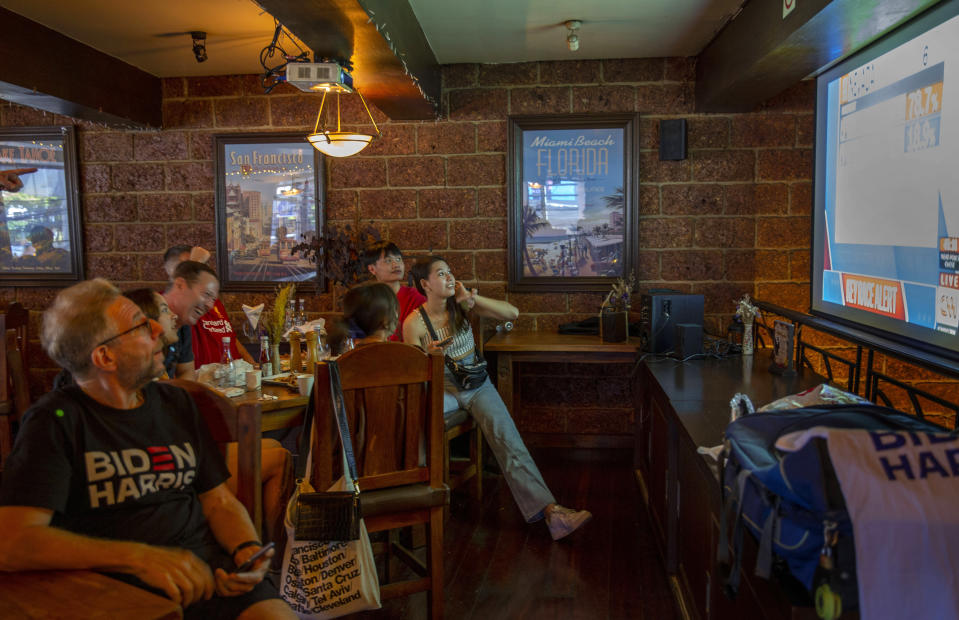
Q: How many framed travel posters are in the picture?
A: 3